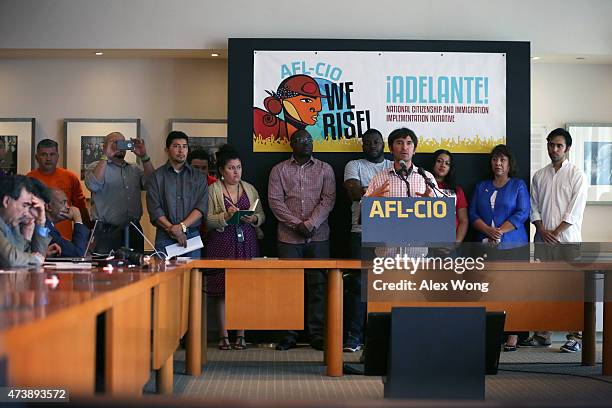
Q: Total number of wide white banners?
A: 1